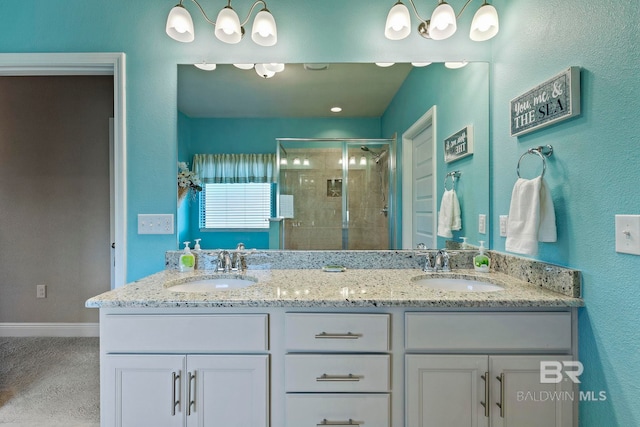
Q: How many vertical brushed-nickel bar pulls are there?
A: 4